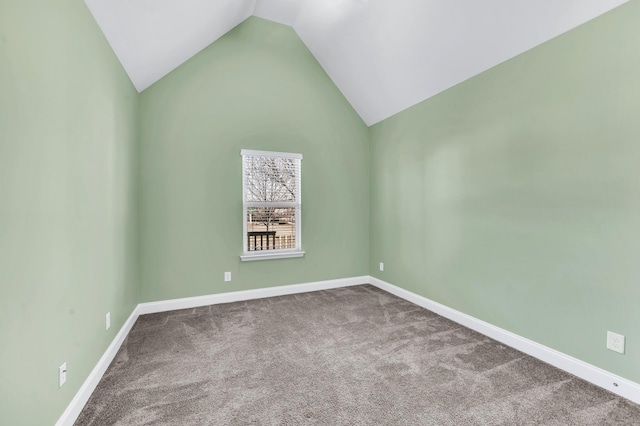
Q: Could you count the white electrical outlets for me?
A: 5